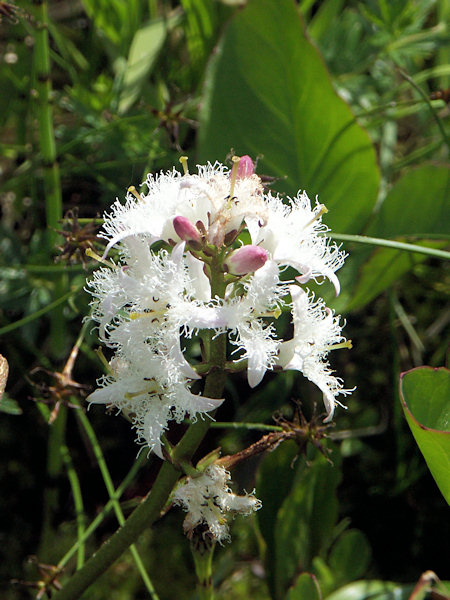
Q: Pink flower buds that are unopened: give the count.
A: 3